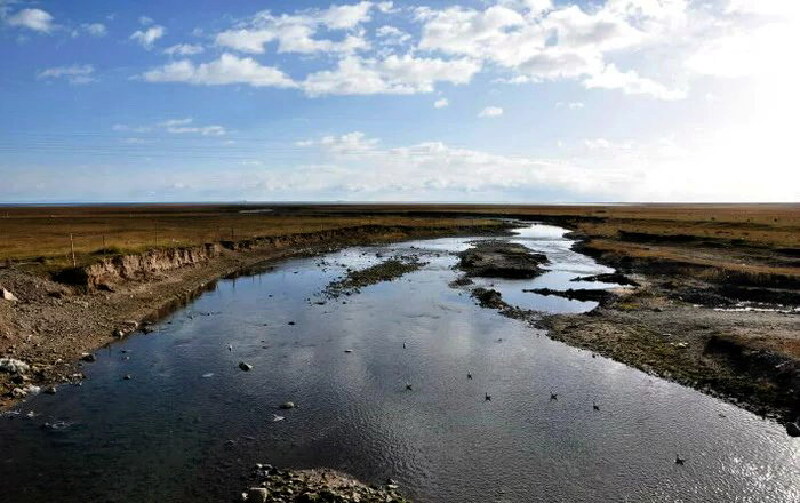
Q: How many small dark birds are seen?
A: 7